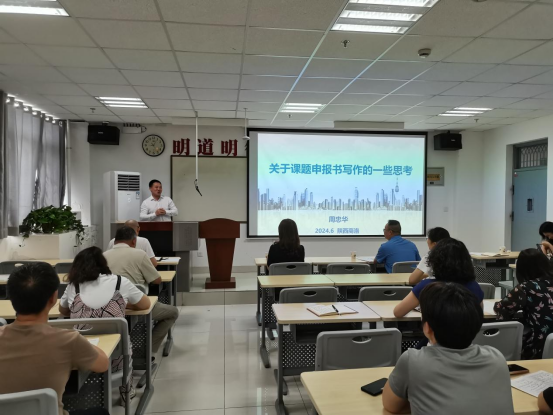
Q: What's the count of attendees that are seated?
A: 11